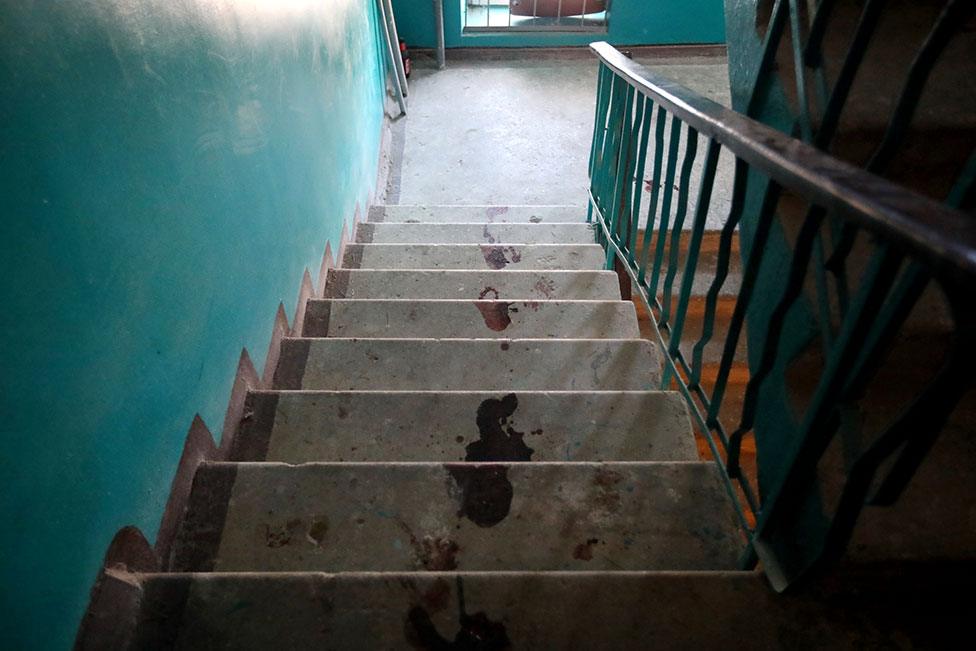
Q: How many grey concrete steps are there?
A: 9